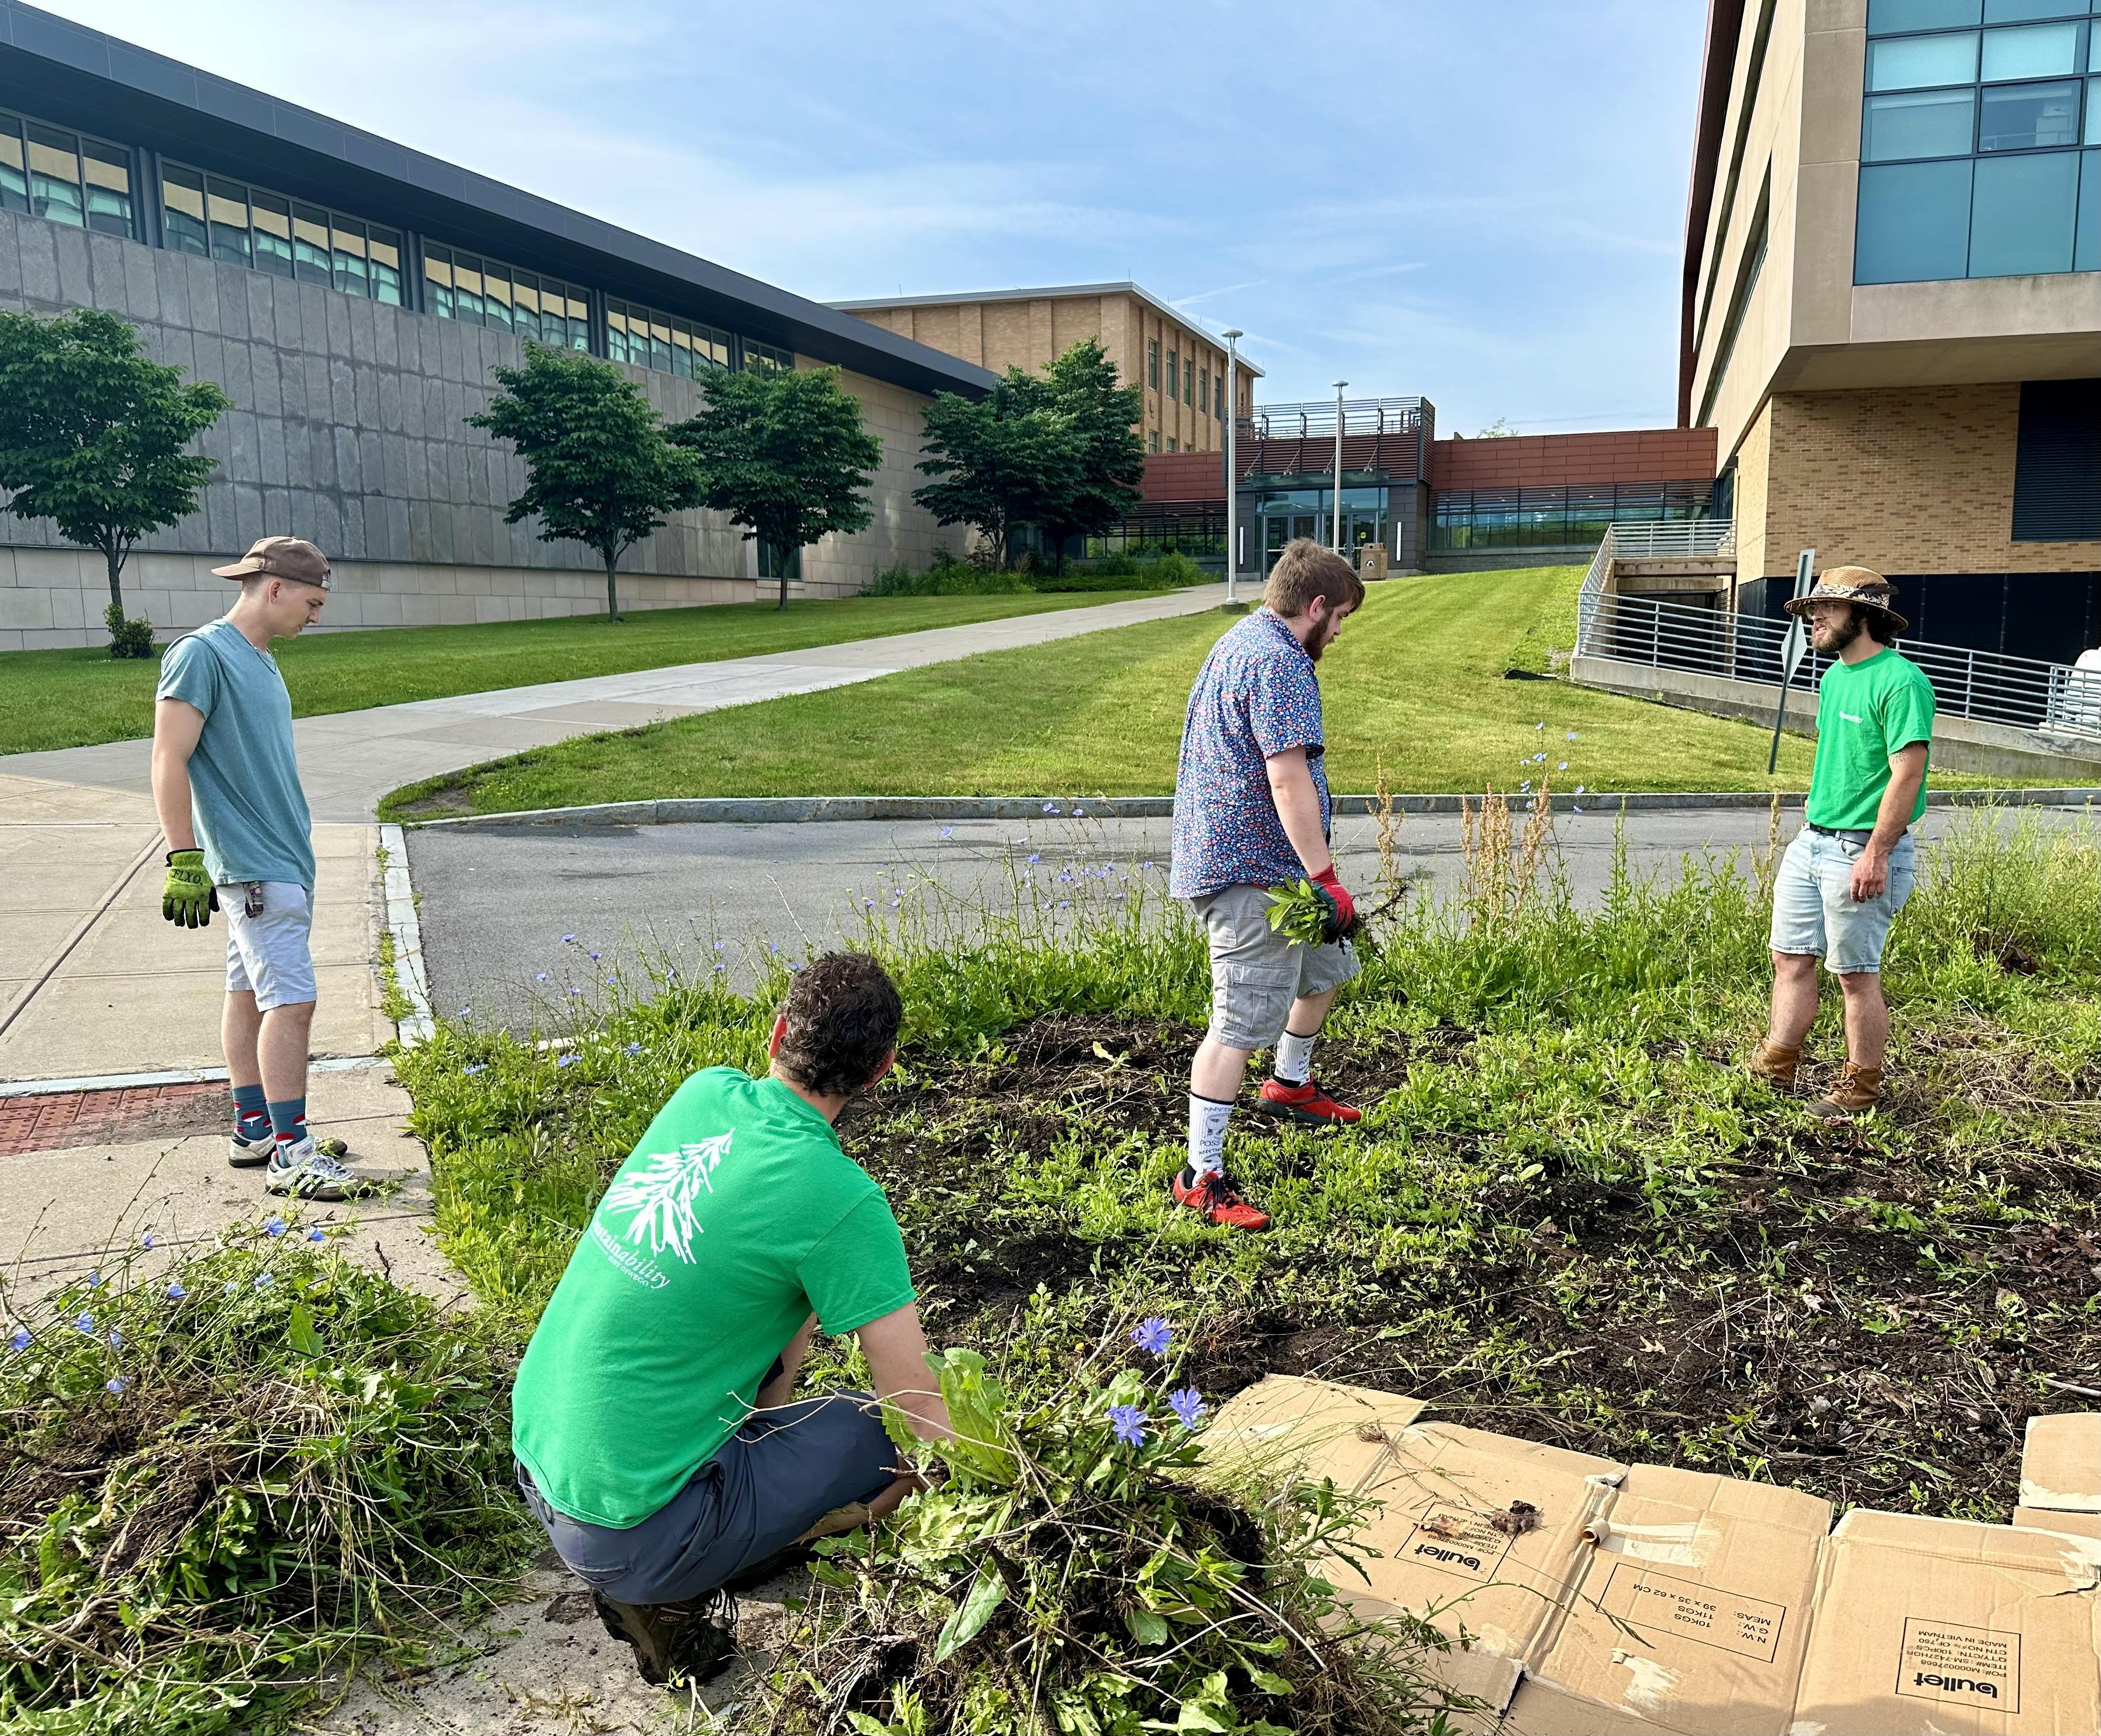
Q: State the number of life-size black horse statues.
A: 0